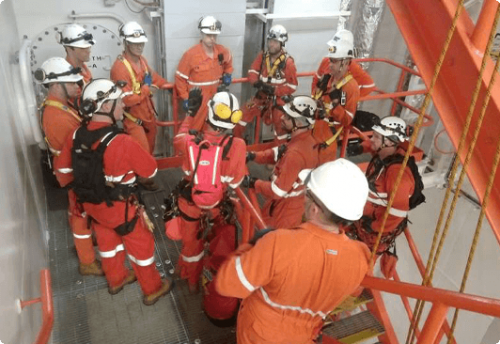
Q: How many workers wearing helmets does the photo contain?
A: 12